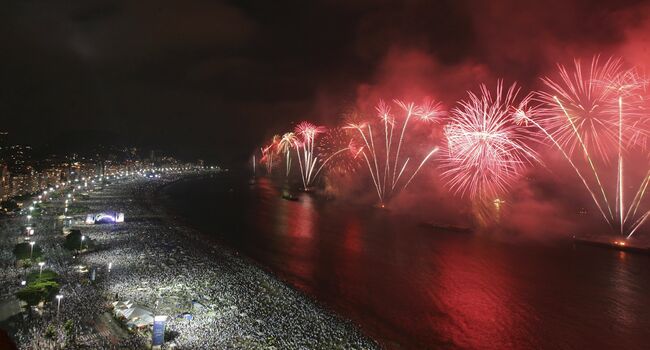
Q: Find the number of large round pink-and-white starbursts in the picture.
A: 2